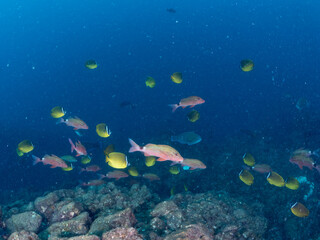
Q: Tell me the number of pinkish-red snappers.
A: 13